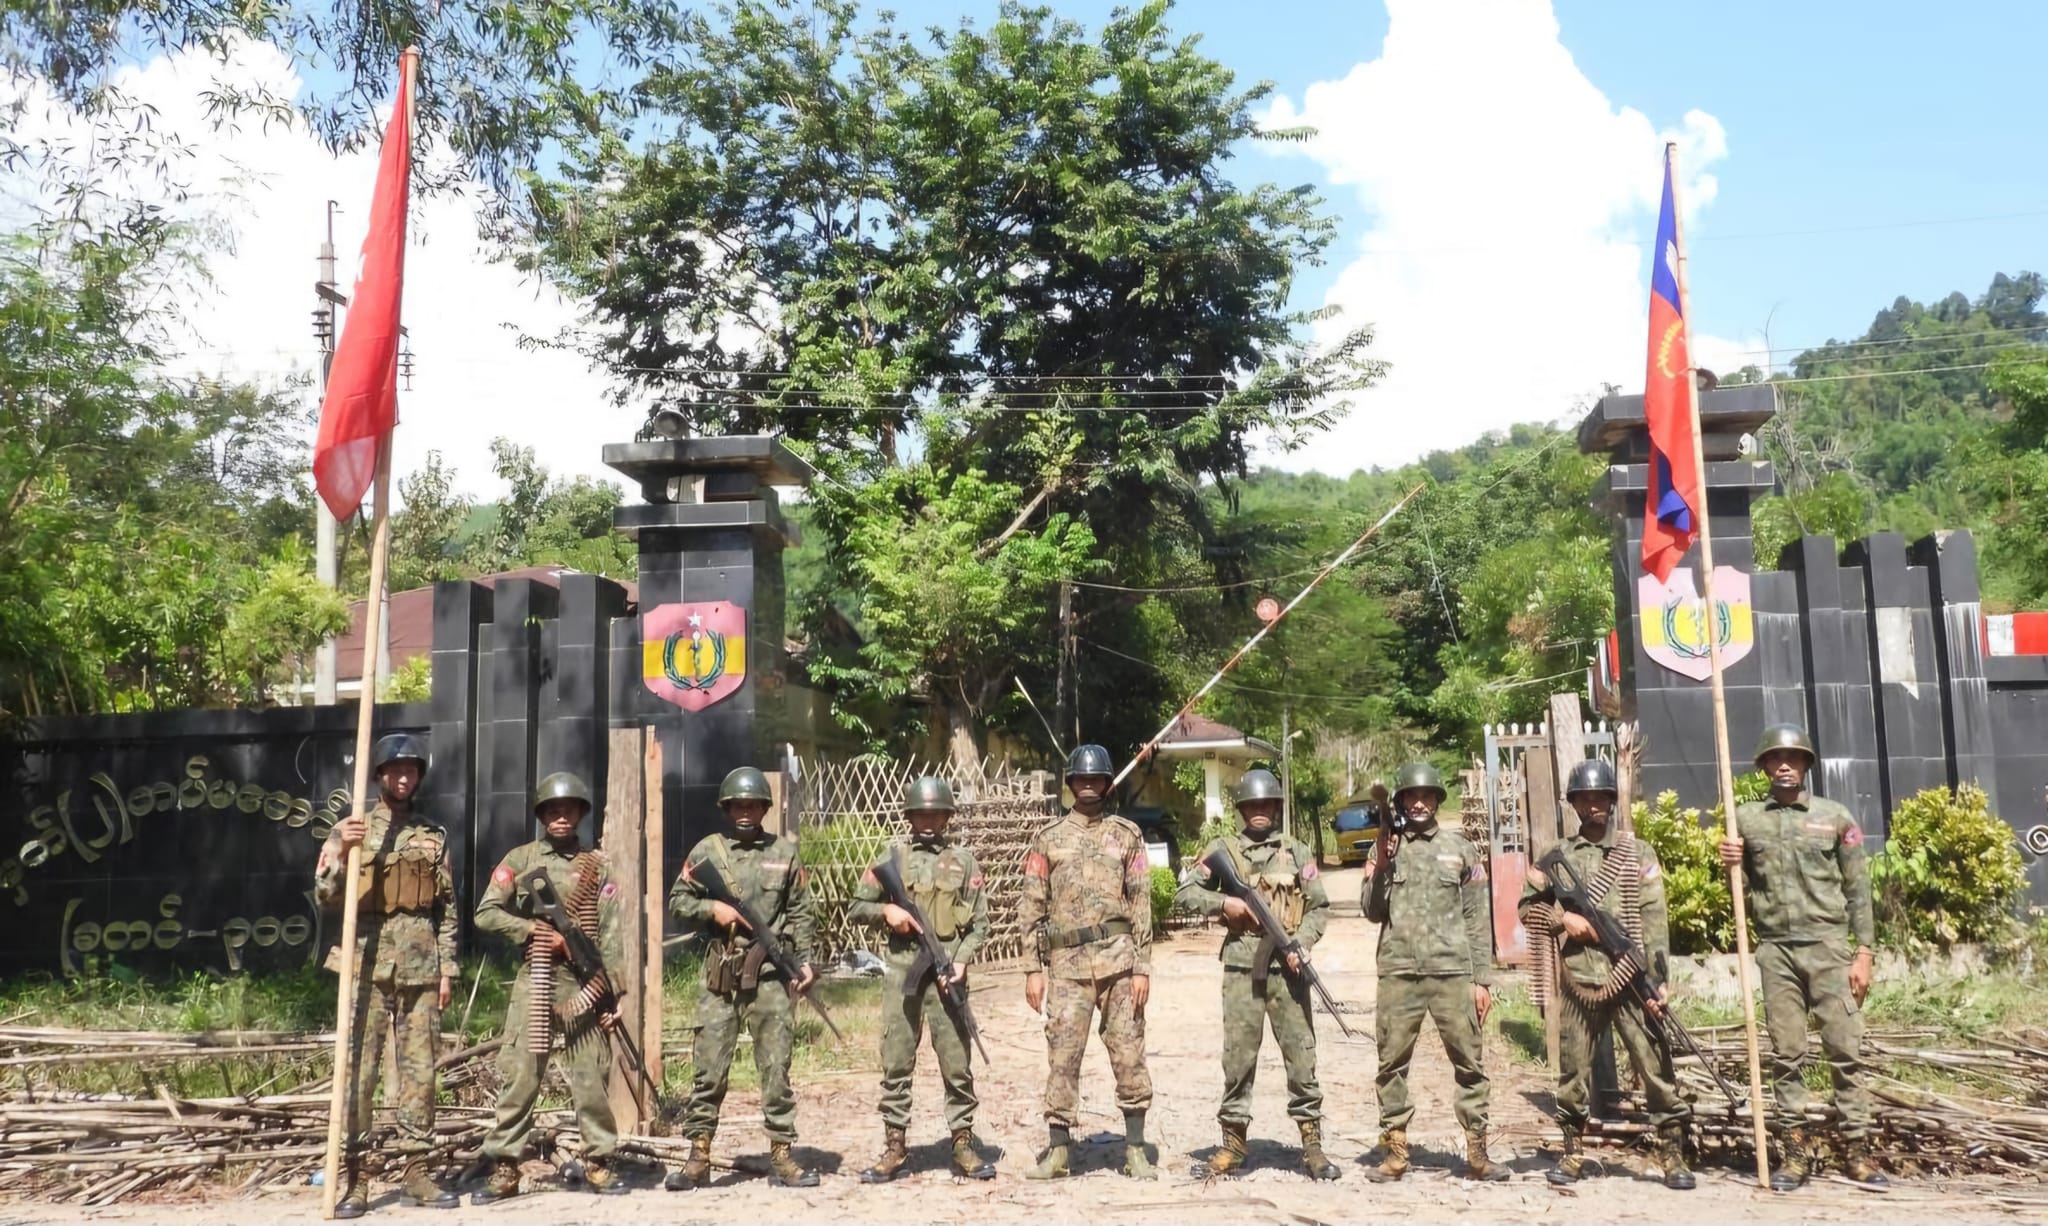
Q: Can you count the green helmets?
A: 5